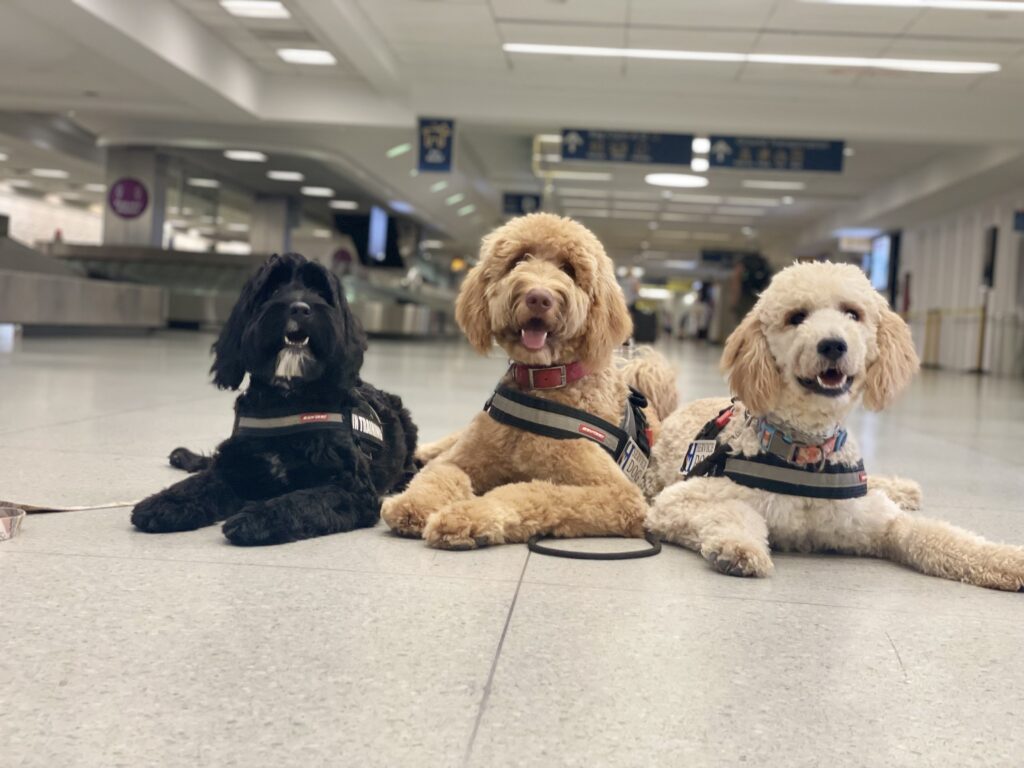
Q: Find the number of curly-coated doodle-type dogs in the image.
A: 3